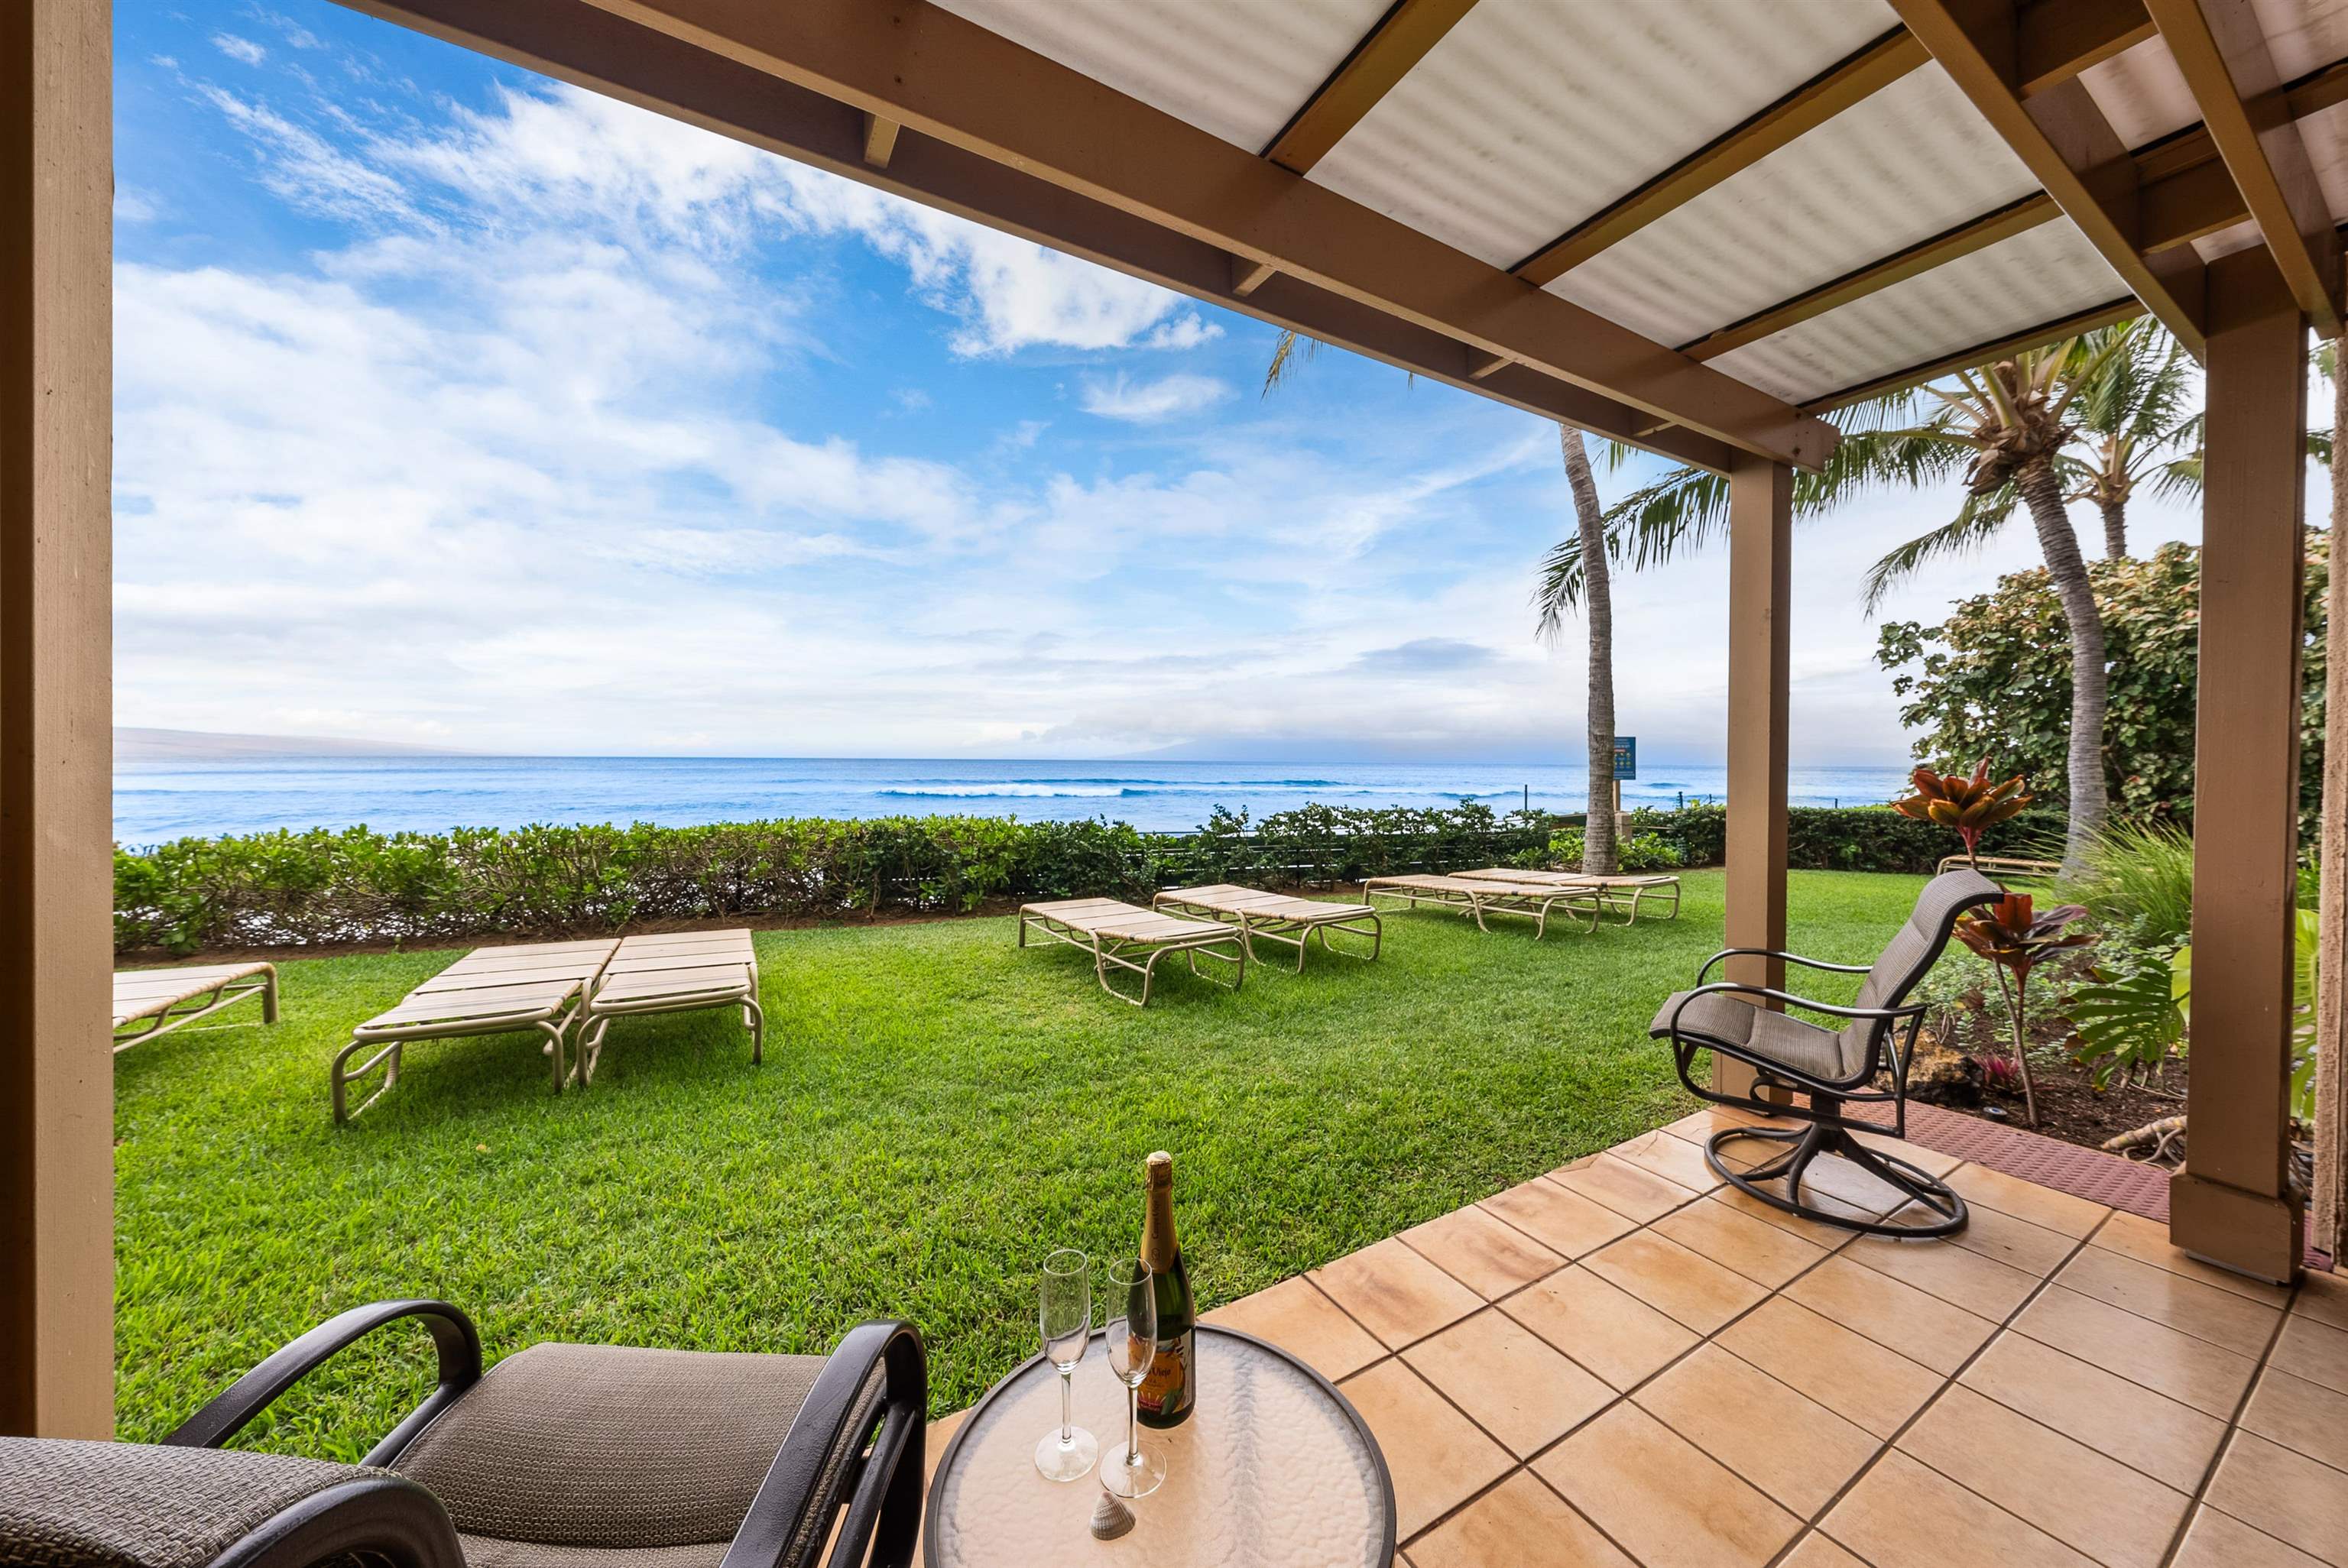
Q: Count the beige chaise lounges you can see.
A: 8